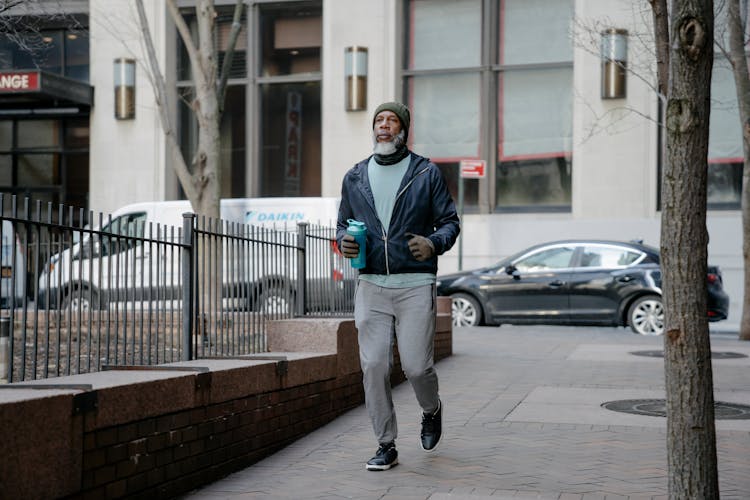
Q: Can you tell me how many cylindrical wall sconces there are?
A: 3